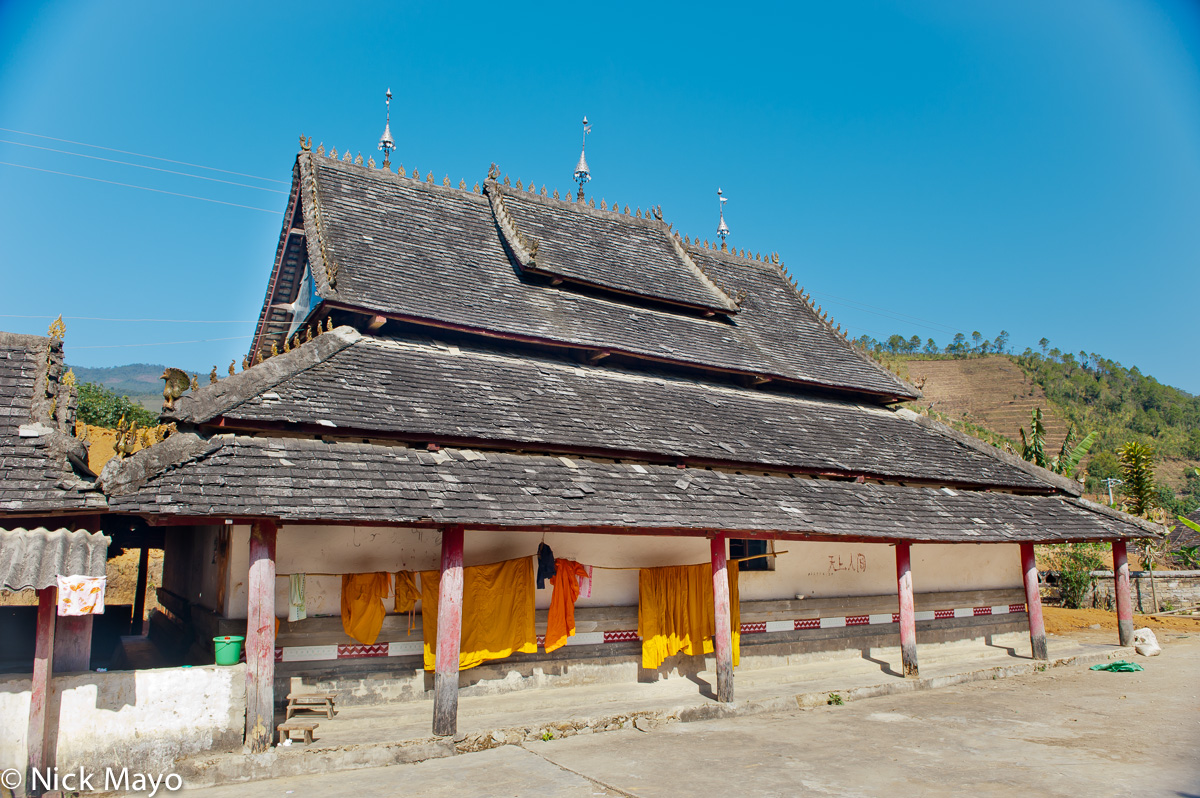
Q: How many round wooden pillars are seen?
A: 6